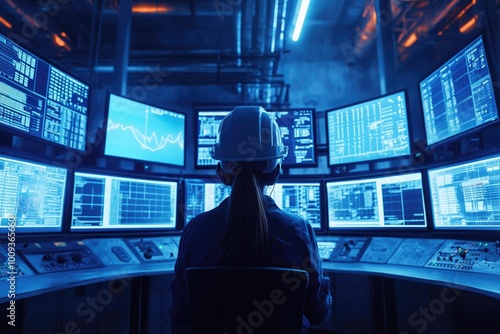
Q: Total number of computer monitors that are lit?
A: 10